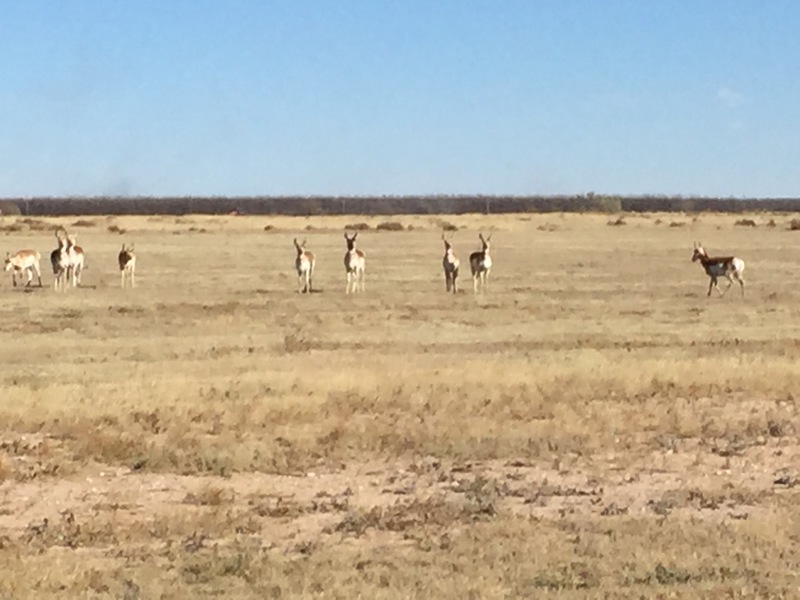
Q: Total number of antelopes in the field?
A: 9